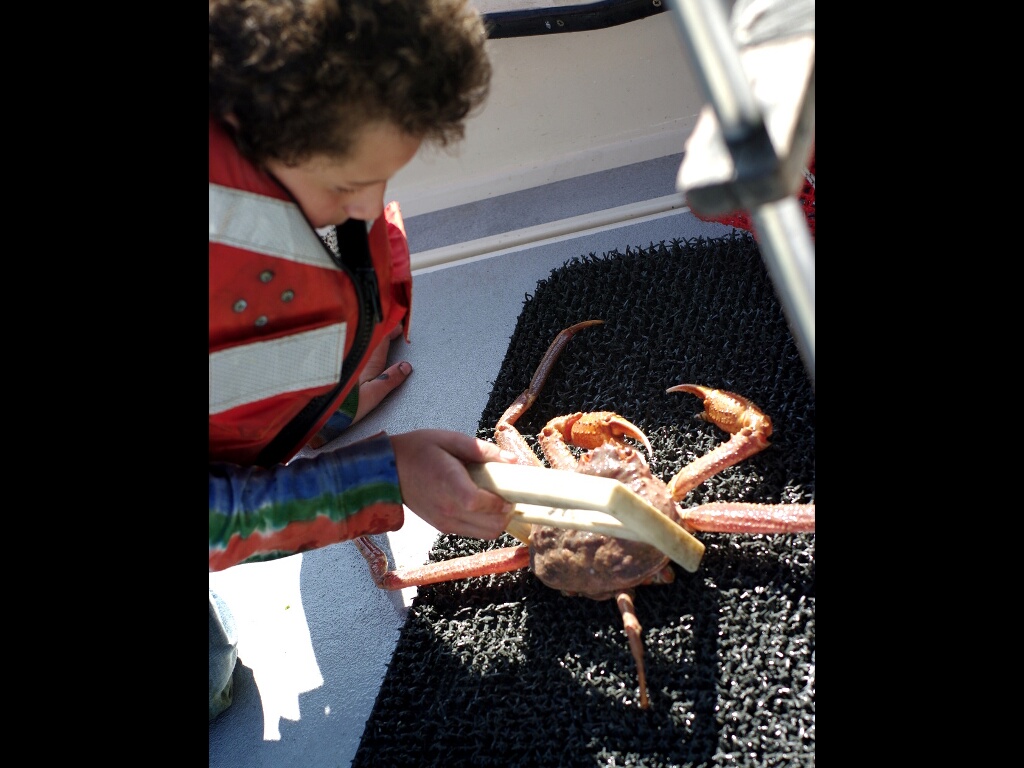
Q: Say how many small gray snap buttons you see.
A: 4